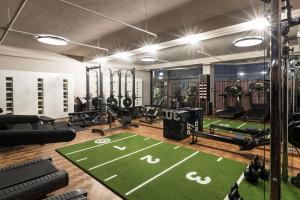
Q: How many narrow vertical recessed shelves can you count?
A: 3